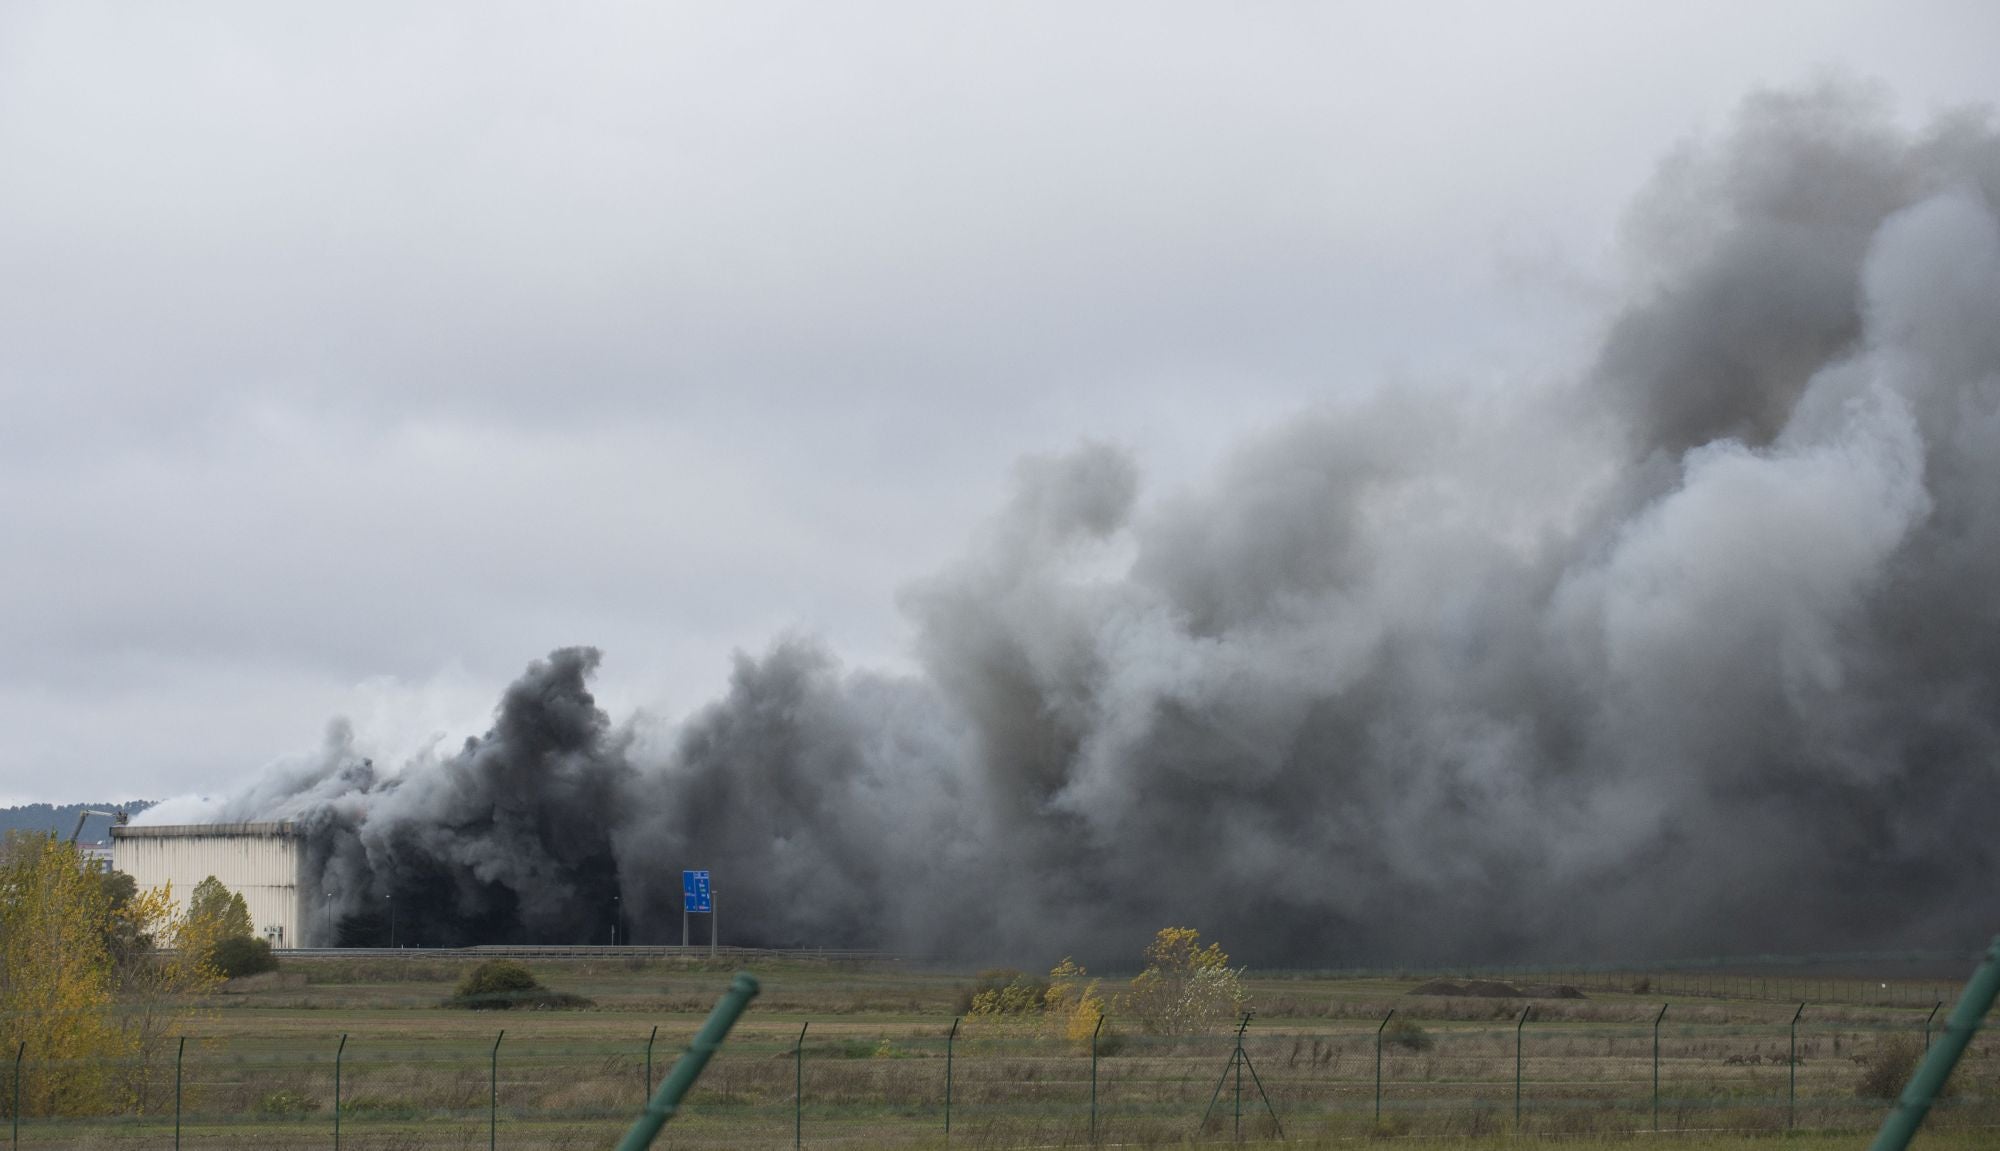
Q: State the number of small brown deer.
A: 5